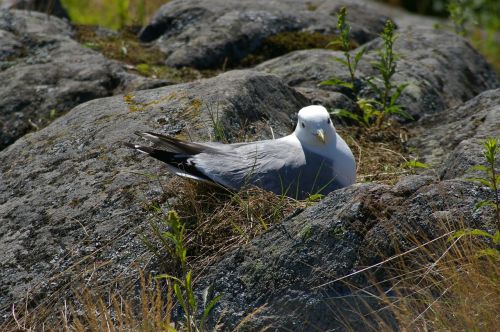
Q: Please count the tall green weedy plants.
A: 4